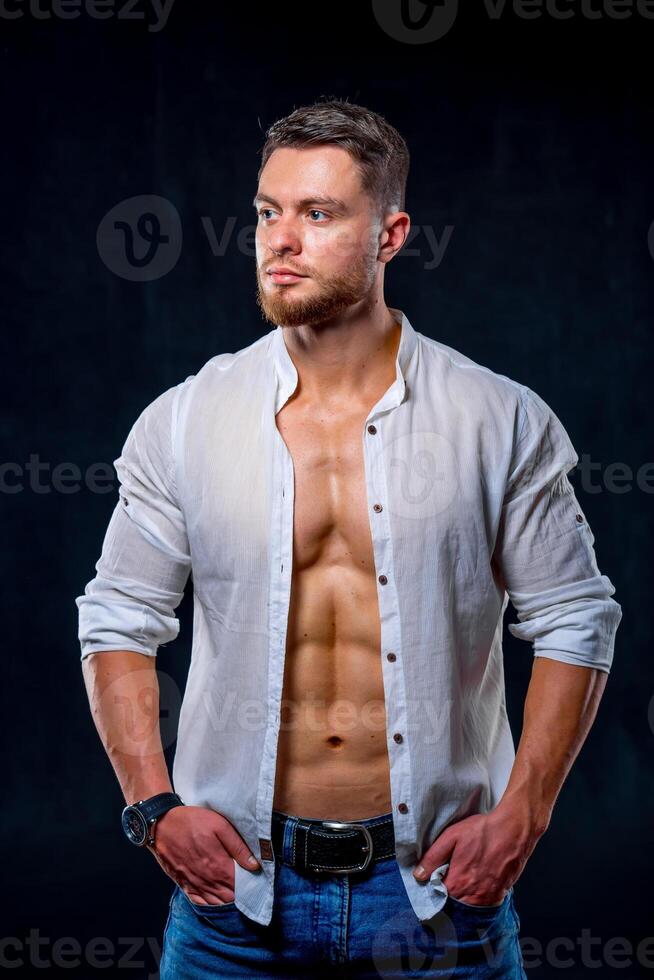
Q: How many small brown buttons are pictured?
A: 8